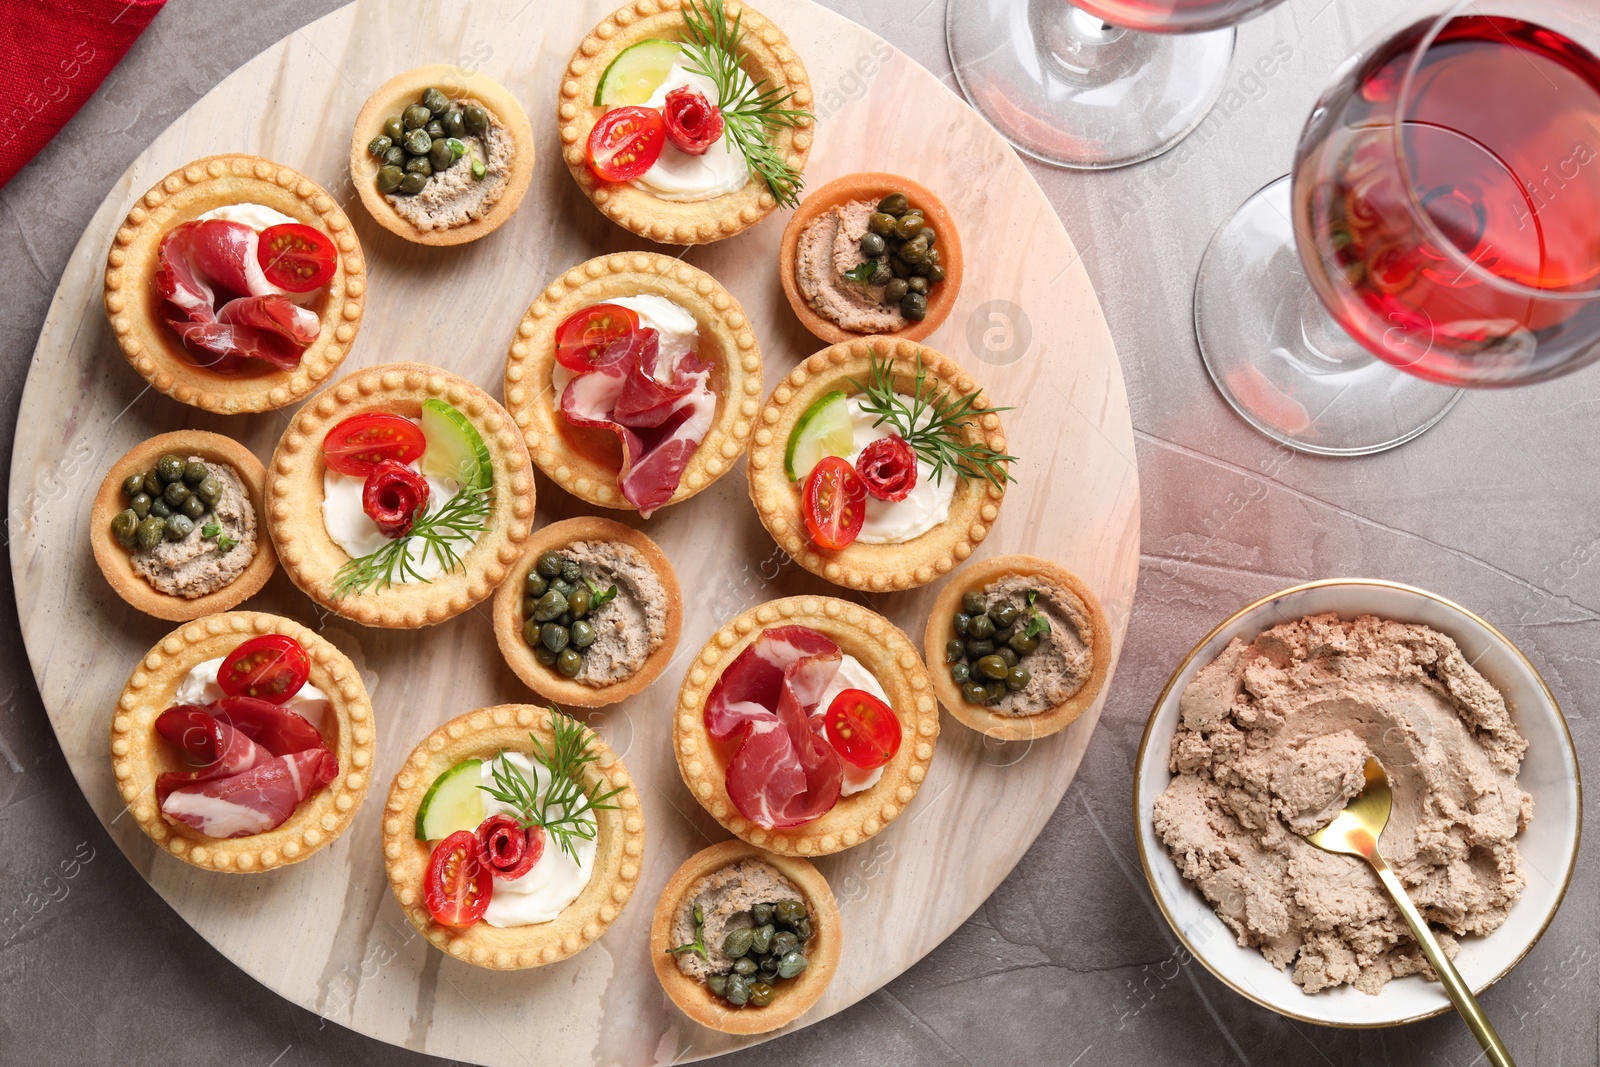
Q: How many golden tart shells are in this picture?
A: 14